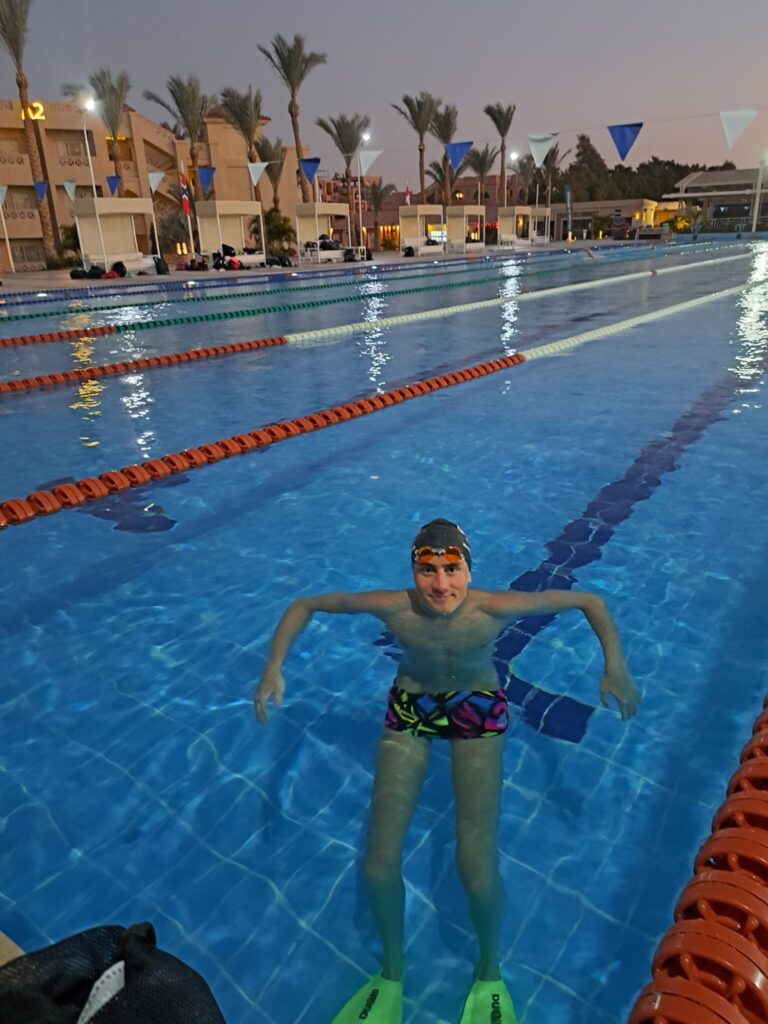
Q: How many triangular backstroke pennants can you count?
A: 13